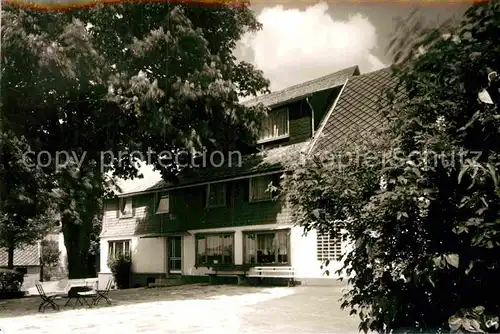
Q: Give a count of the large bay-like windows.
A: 2